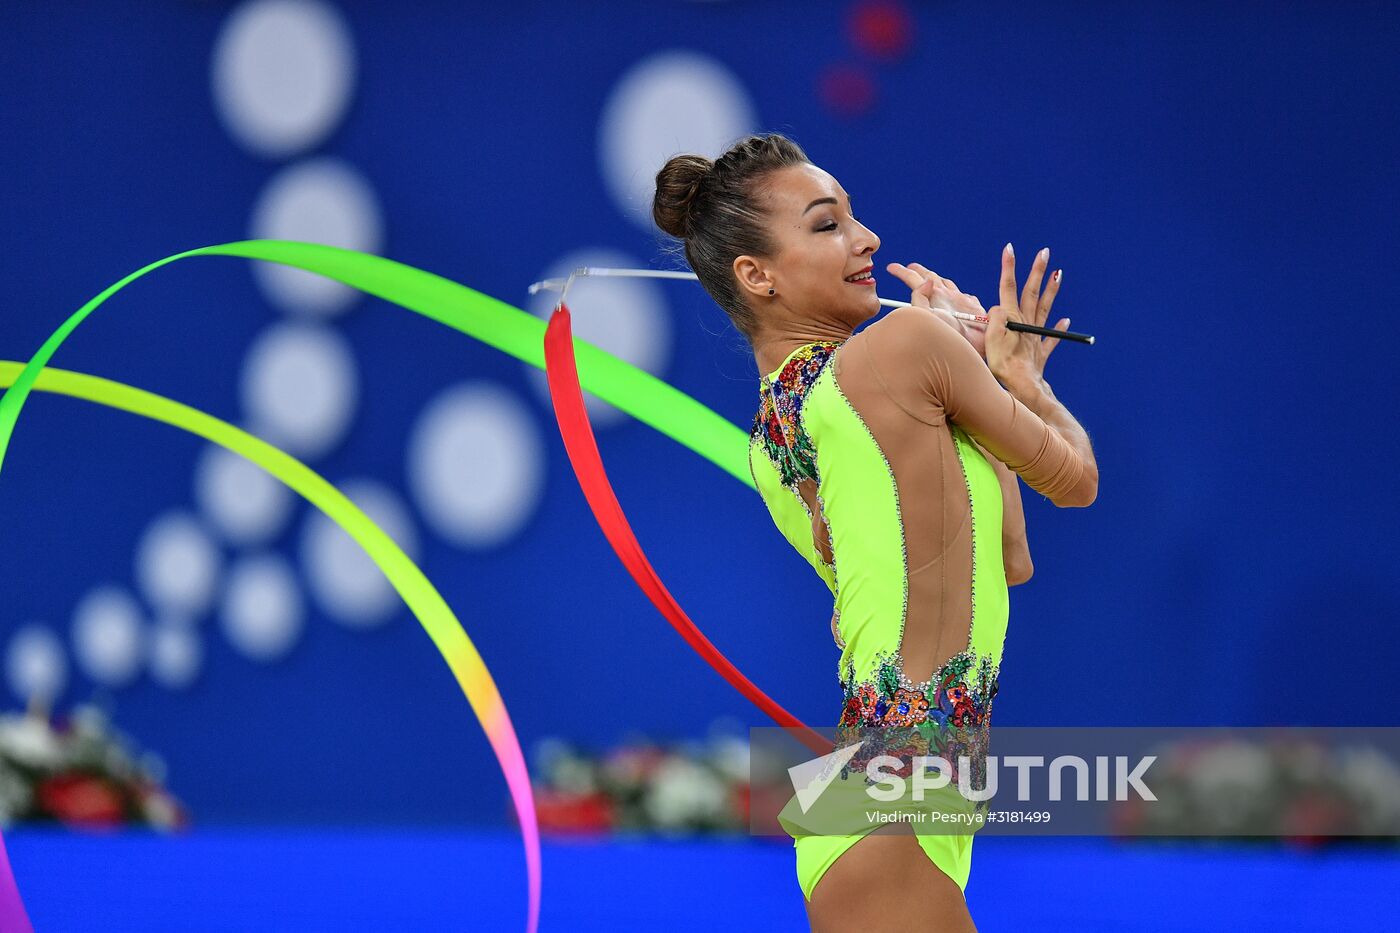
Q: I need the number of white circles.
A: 13